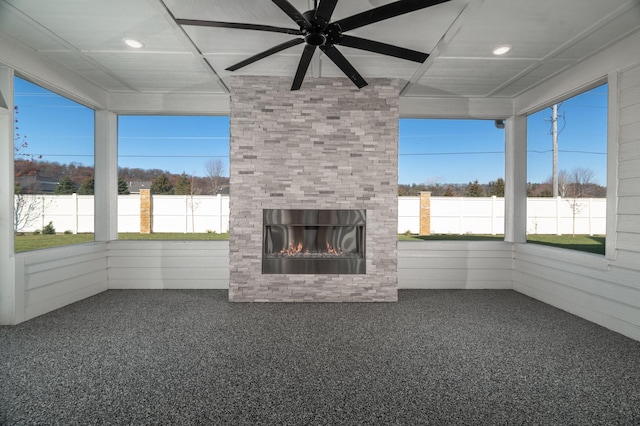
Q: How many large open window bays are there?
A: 4